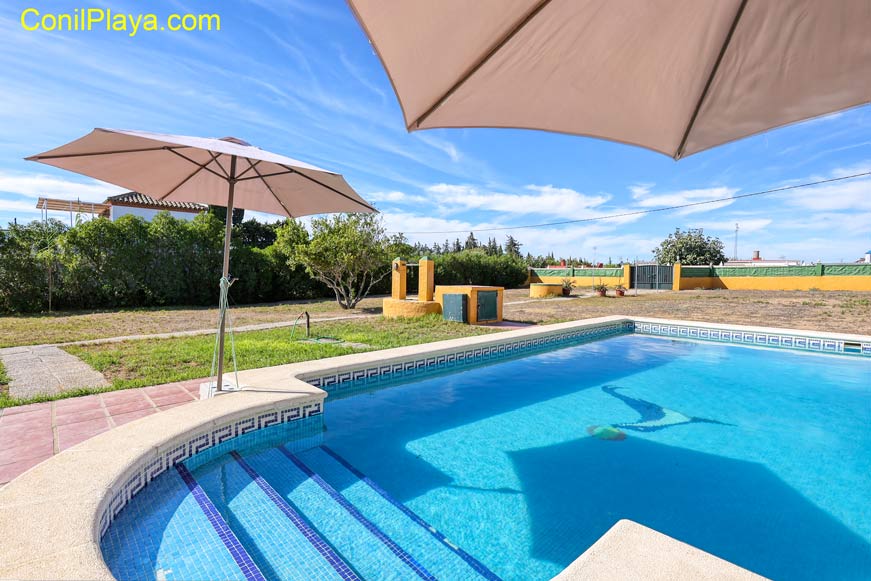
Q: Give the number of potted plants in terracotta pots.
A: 3